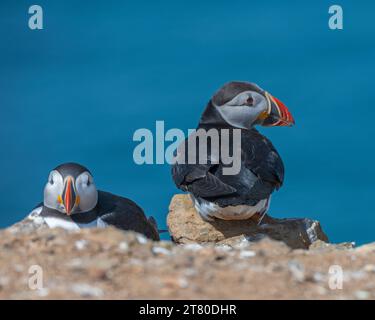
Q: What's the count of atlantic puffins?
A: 2